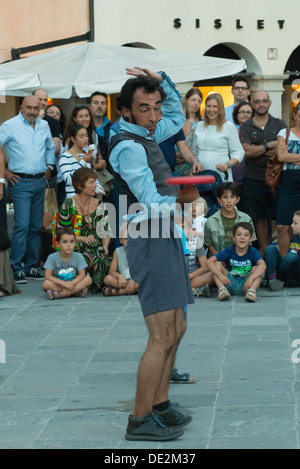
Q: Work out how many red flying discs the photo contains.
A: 1